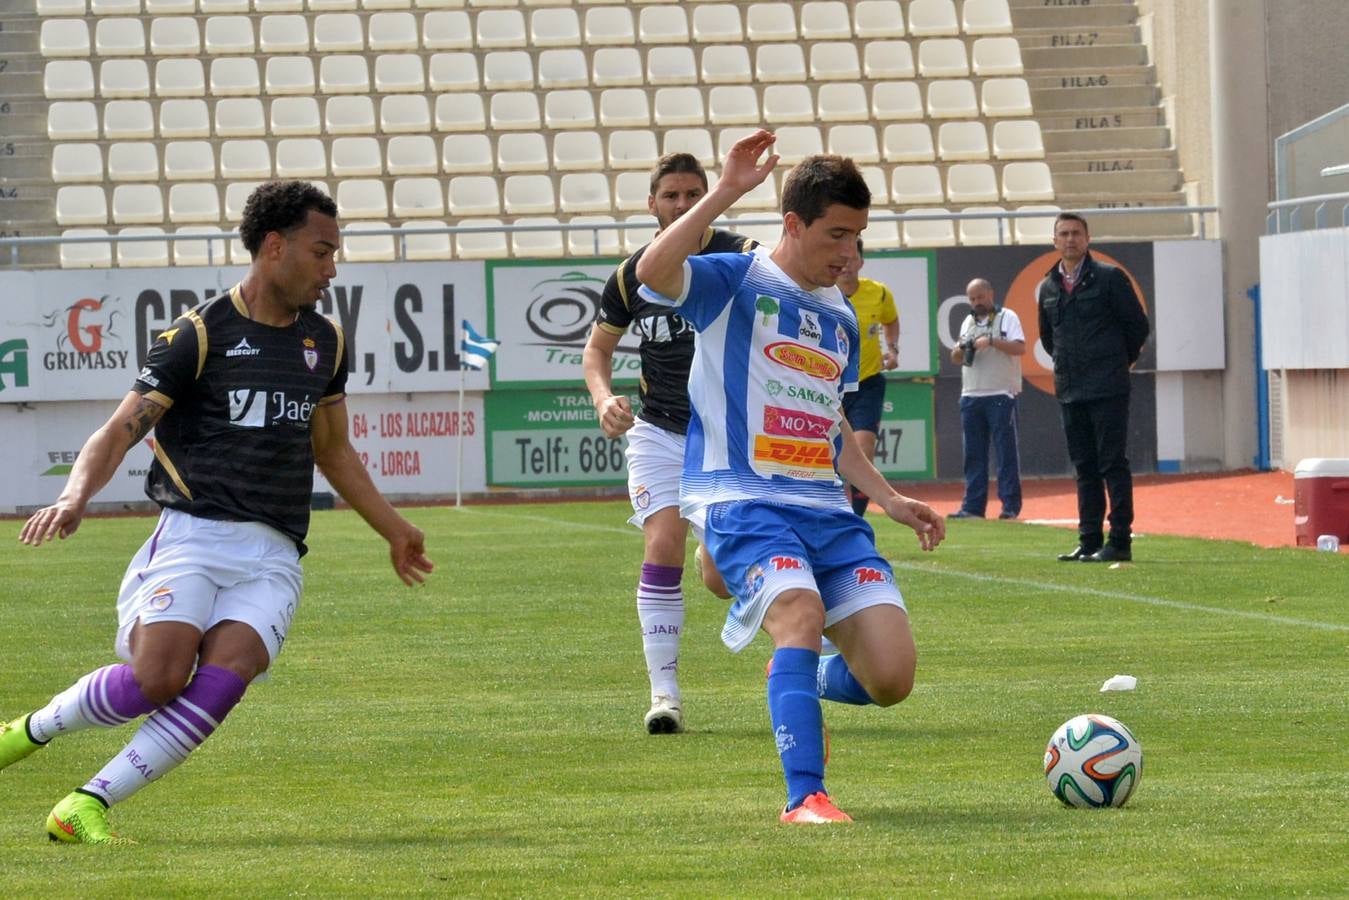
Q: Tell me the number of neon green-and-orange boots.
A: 2